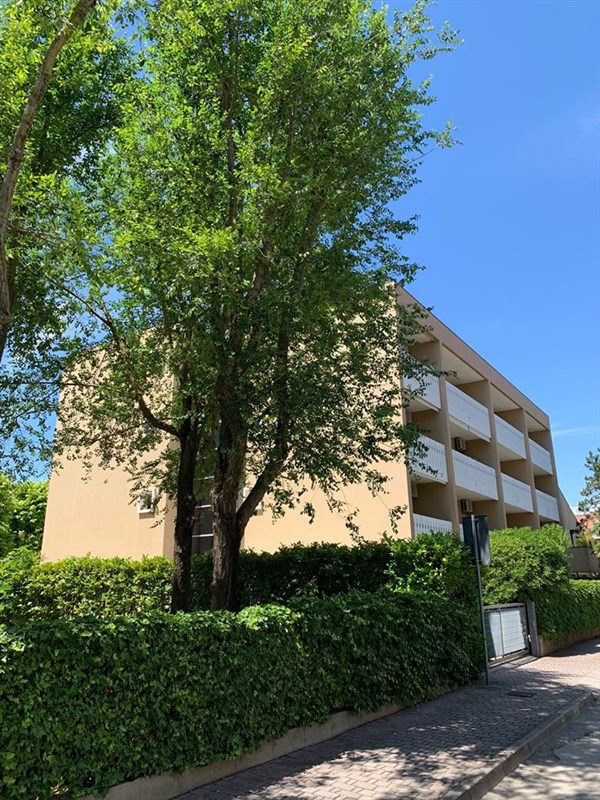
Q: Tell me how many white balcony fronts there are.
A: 9